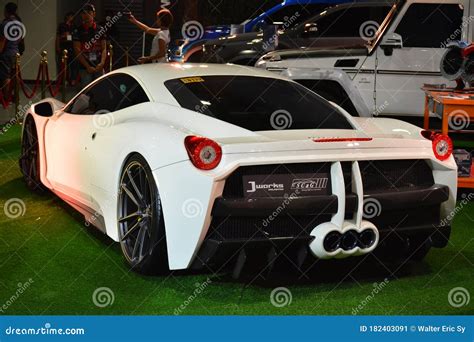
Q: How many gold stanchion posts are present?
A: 5